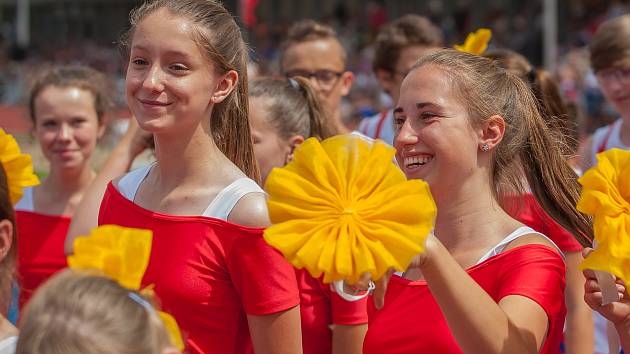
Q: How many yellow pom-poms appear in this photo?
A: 5